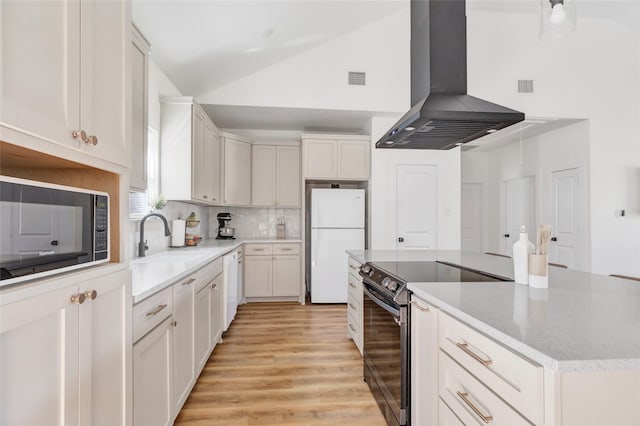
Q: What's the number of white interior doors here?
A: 4